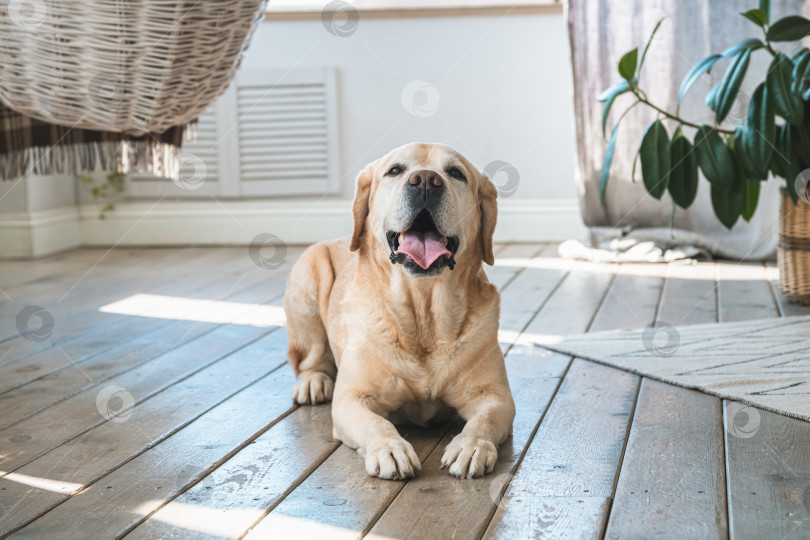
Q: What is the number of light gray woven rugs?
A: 1